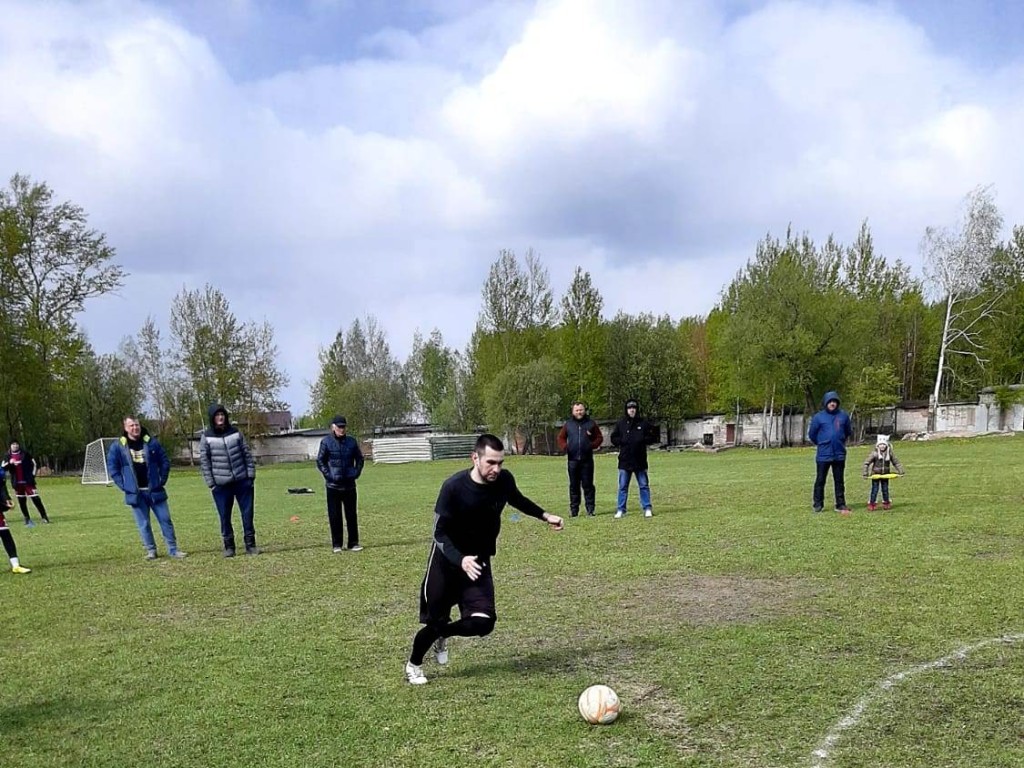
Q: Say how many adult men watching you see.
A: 6